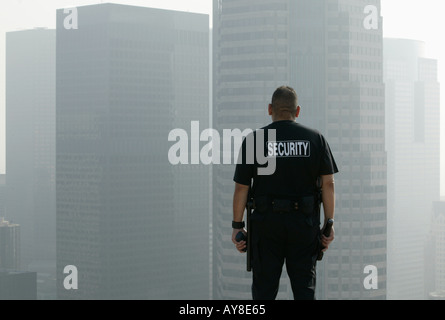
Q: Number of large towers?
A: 4